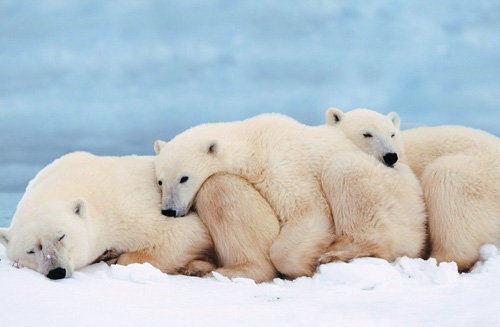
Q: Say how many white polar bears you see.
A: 3